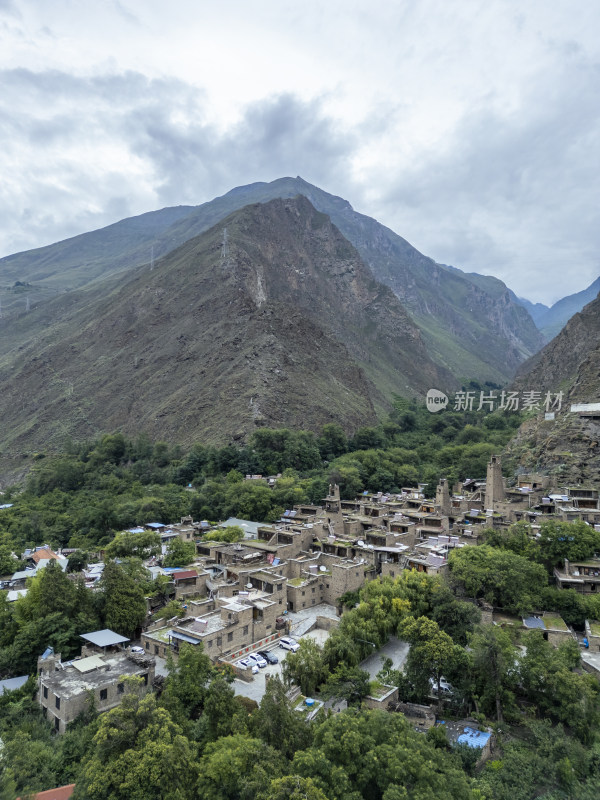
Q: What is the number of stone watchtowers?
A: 3